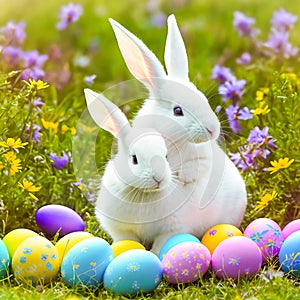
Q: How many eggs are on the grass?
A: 15